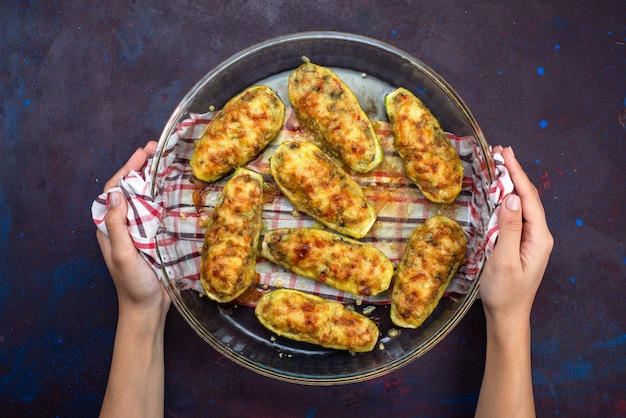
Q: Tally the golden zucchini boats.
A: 8